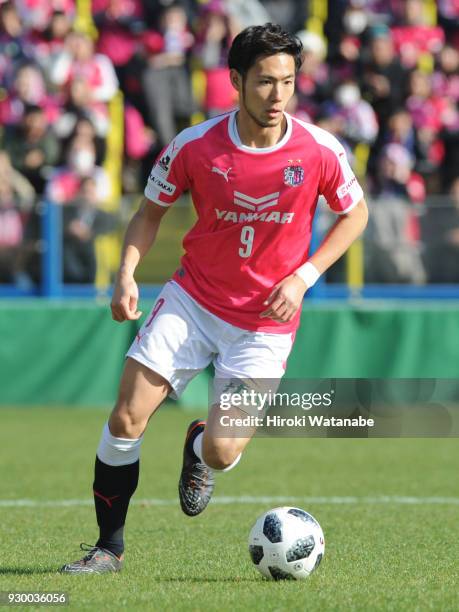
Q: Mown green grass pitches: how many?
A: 1